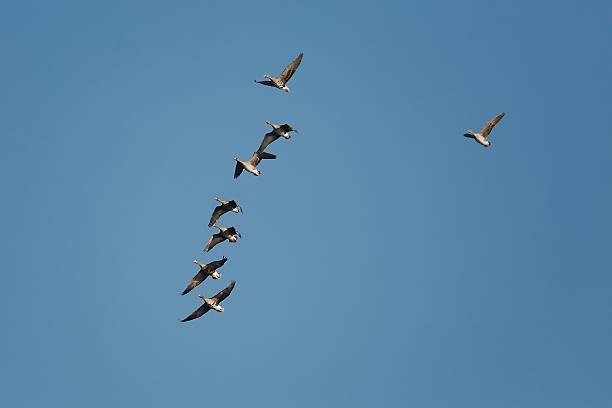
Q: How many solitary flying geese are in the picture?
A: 1